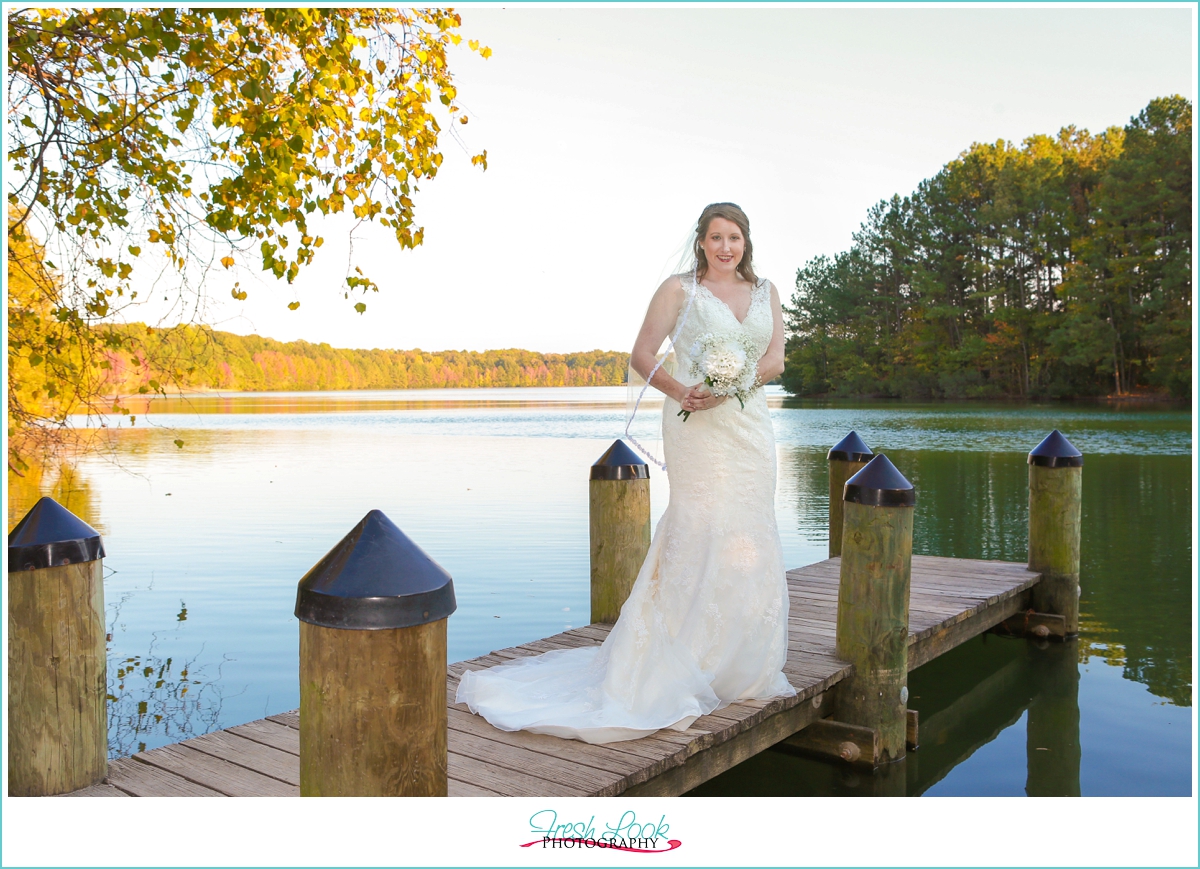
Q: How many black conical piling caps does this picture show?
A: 6